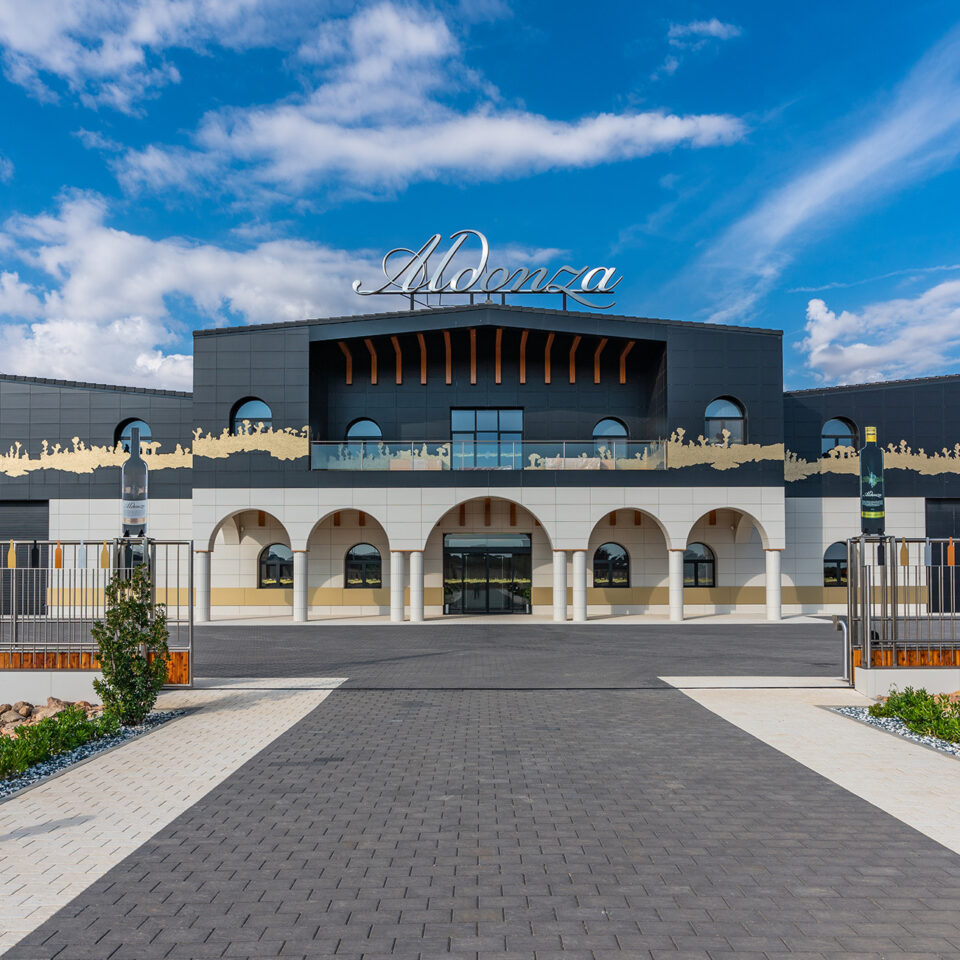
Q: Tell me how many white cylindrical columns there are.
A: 8